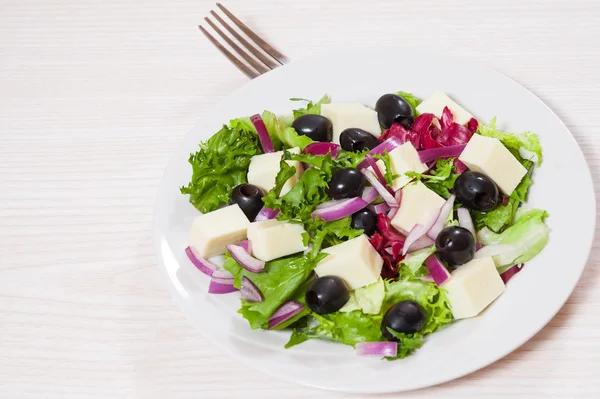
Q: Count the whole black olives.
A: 10